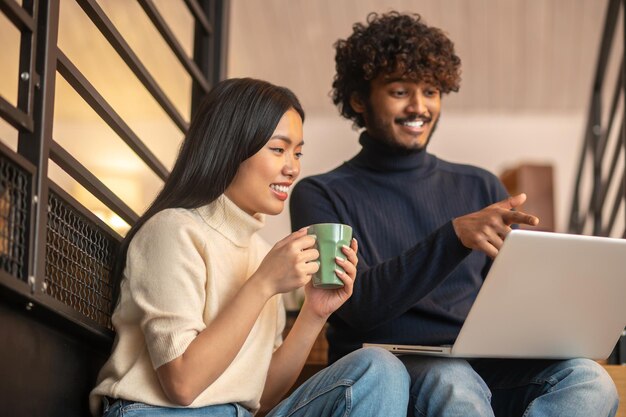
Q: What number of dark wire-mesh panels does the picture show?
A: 2